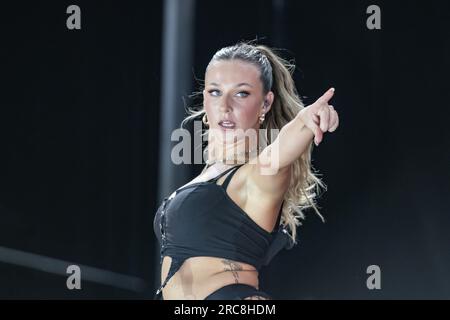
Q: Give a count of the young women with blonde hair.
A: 1